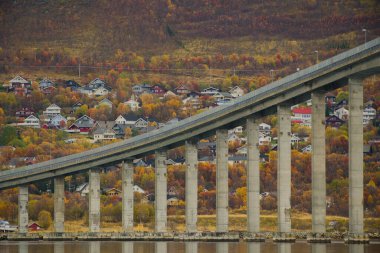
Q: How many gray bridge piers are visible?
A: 11